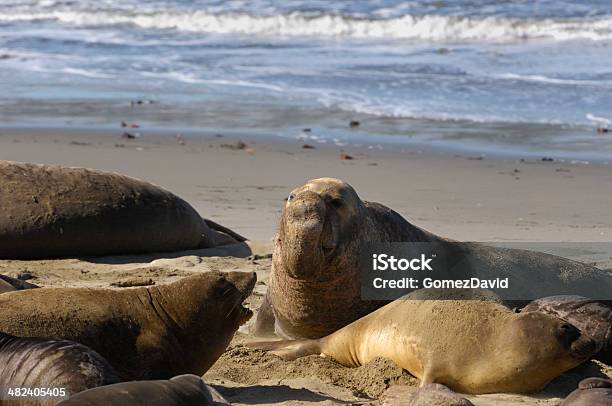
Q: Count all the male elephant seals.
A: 1